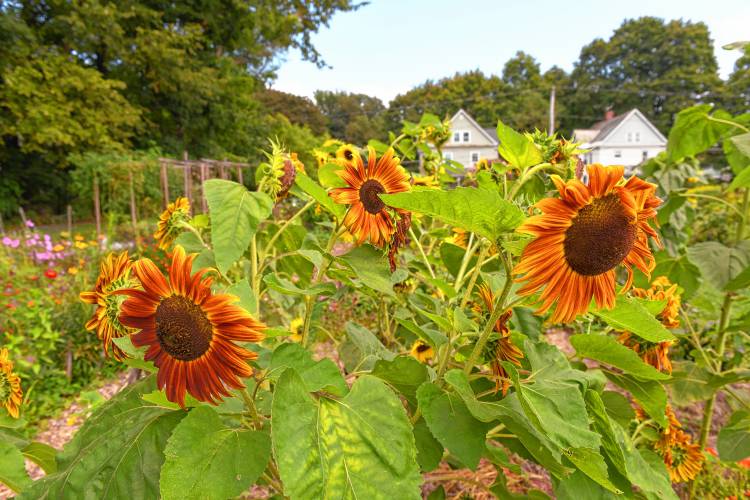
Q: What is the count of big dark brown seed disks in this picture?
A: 3